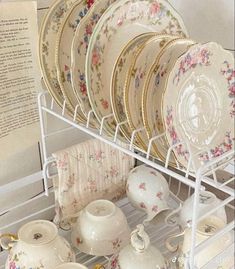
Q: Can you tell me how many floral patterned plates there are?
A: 8